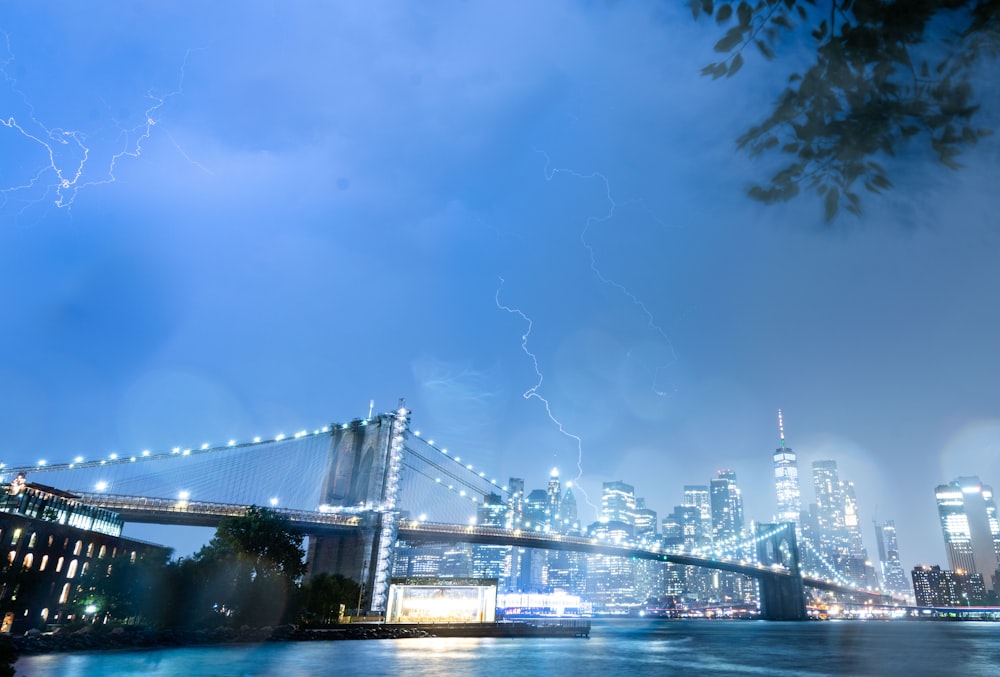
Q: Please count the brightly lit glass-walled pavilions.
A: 1